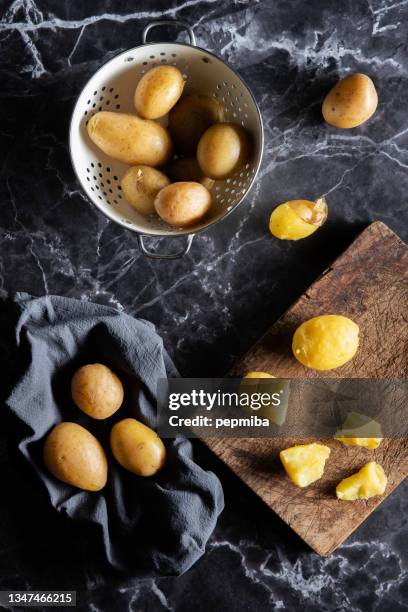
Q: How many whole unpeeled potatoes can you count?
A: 11